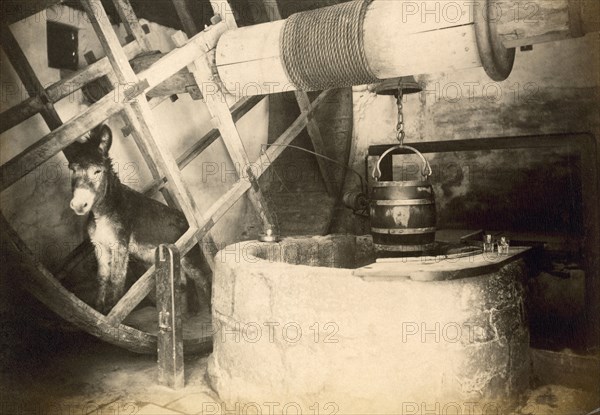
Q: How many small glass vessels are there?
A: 2